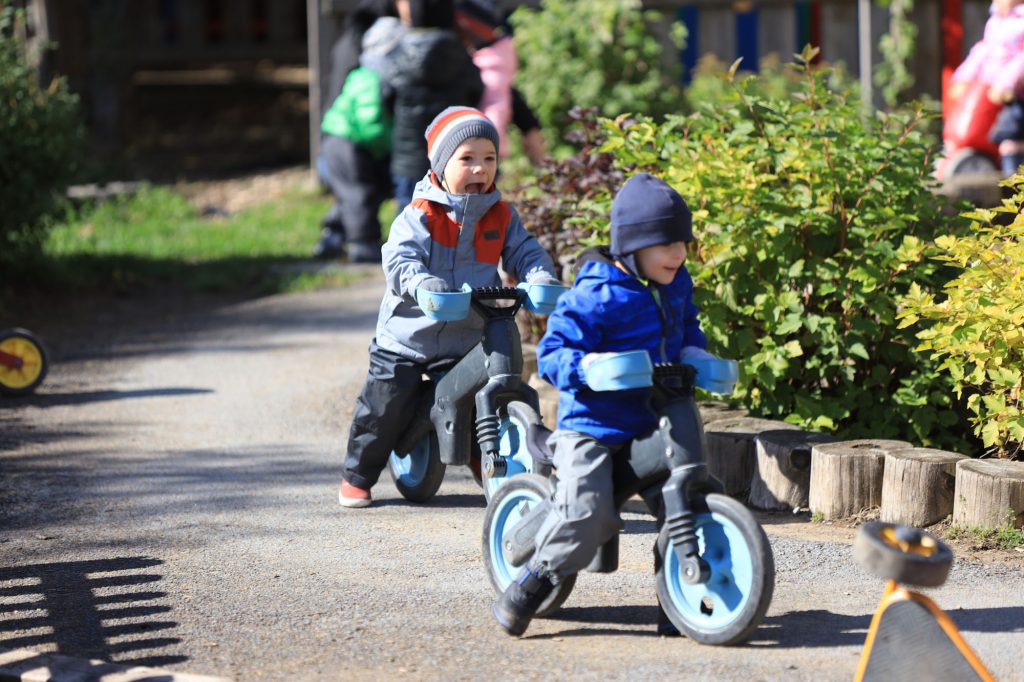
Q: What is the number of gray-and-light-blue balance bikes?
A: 2